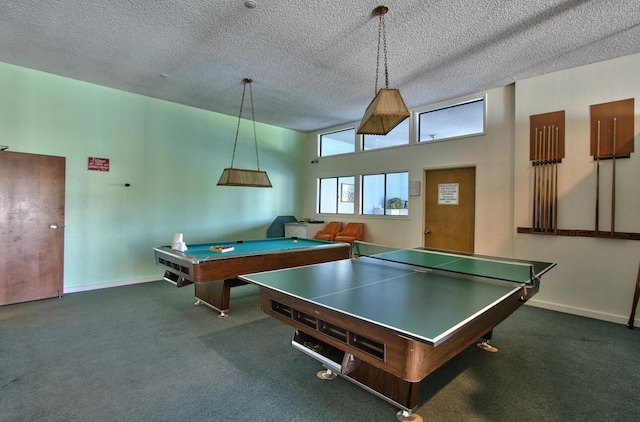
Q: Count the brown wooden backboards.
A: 2